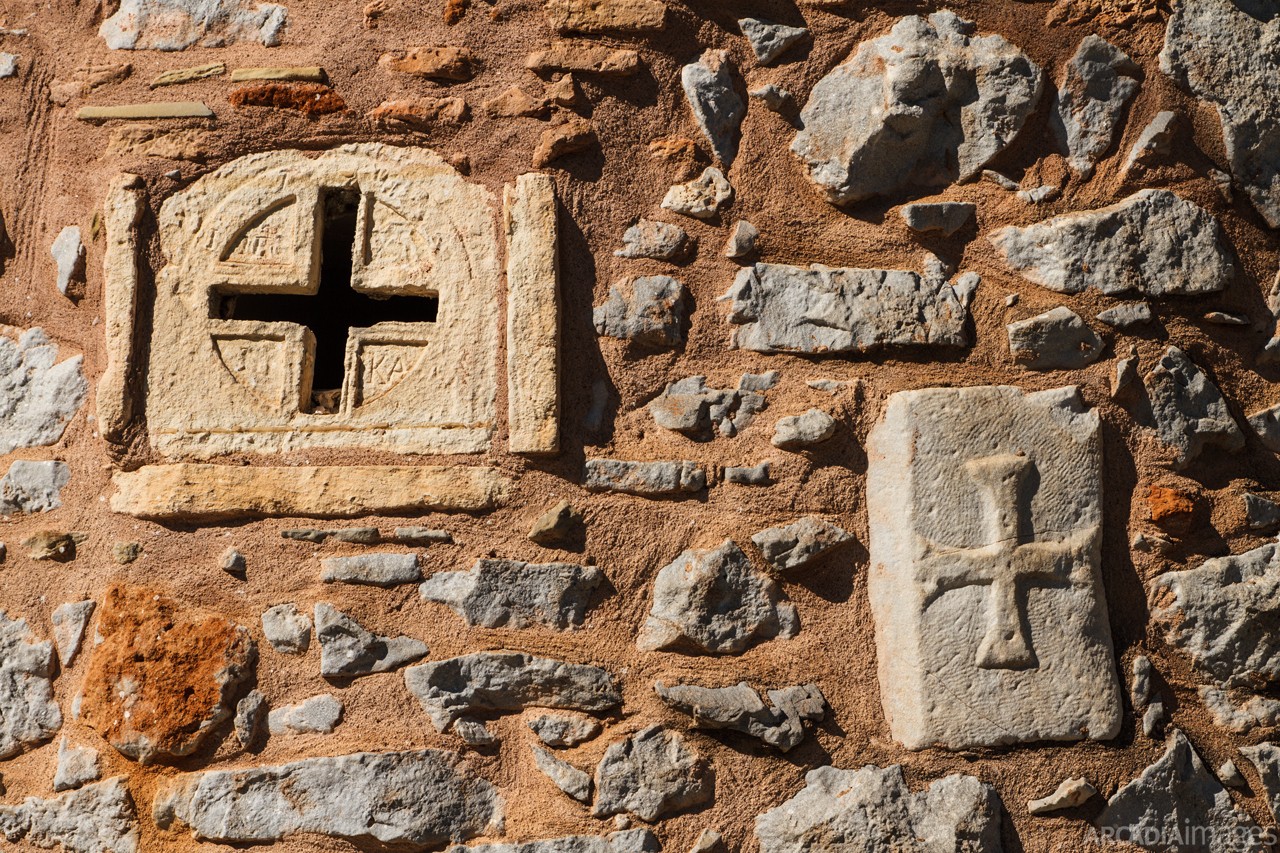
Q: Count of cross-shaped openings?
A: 1